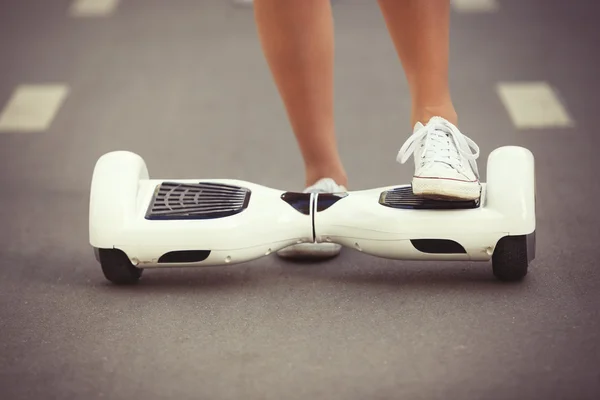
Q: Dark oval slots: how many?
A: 2